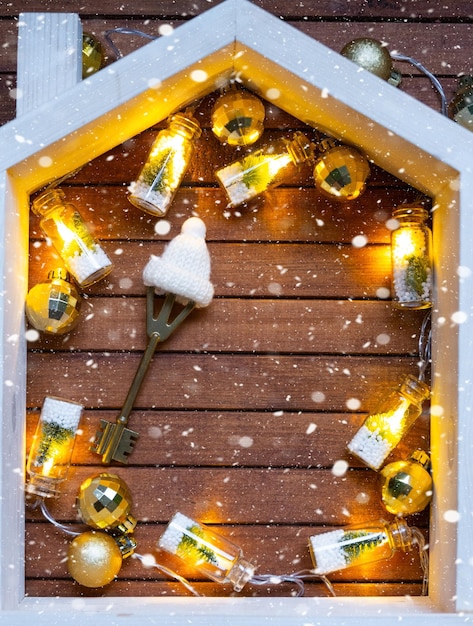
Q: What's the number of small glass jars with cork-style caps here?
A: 8